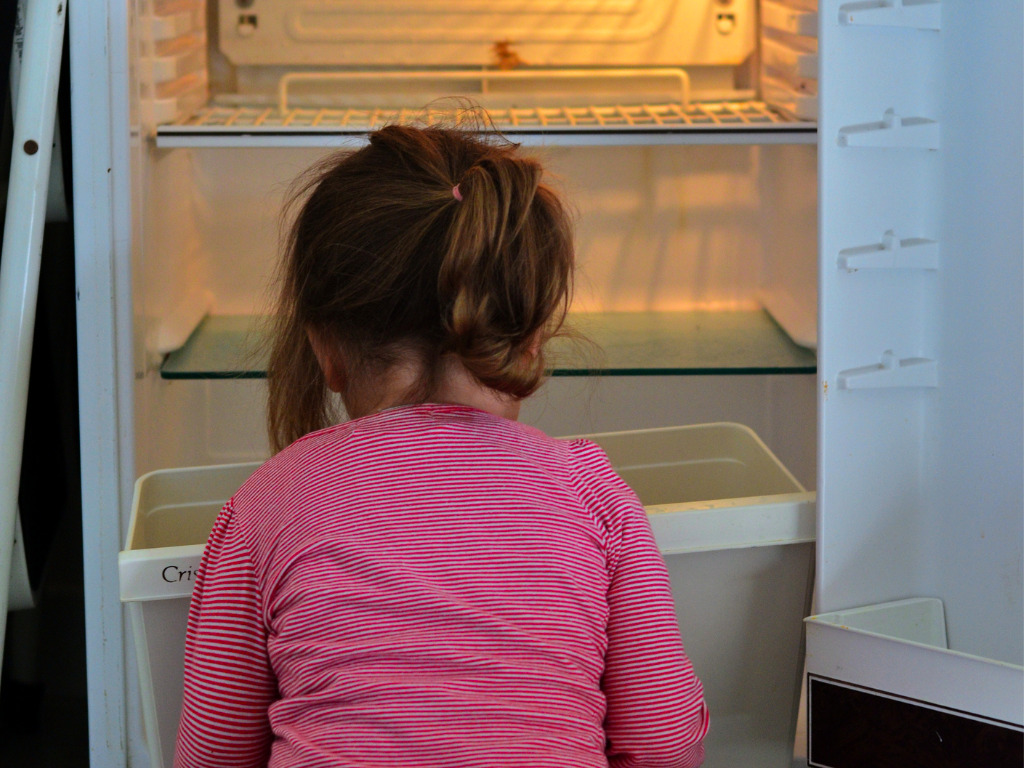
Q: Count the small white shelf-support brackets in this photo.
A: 4